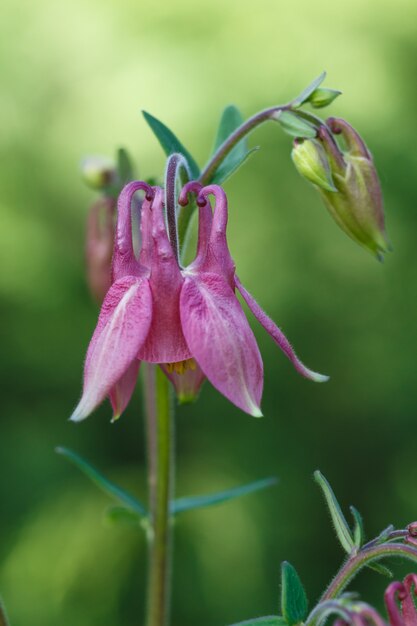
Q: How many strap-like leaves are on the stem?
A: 2